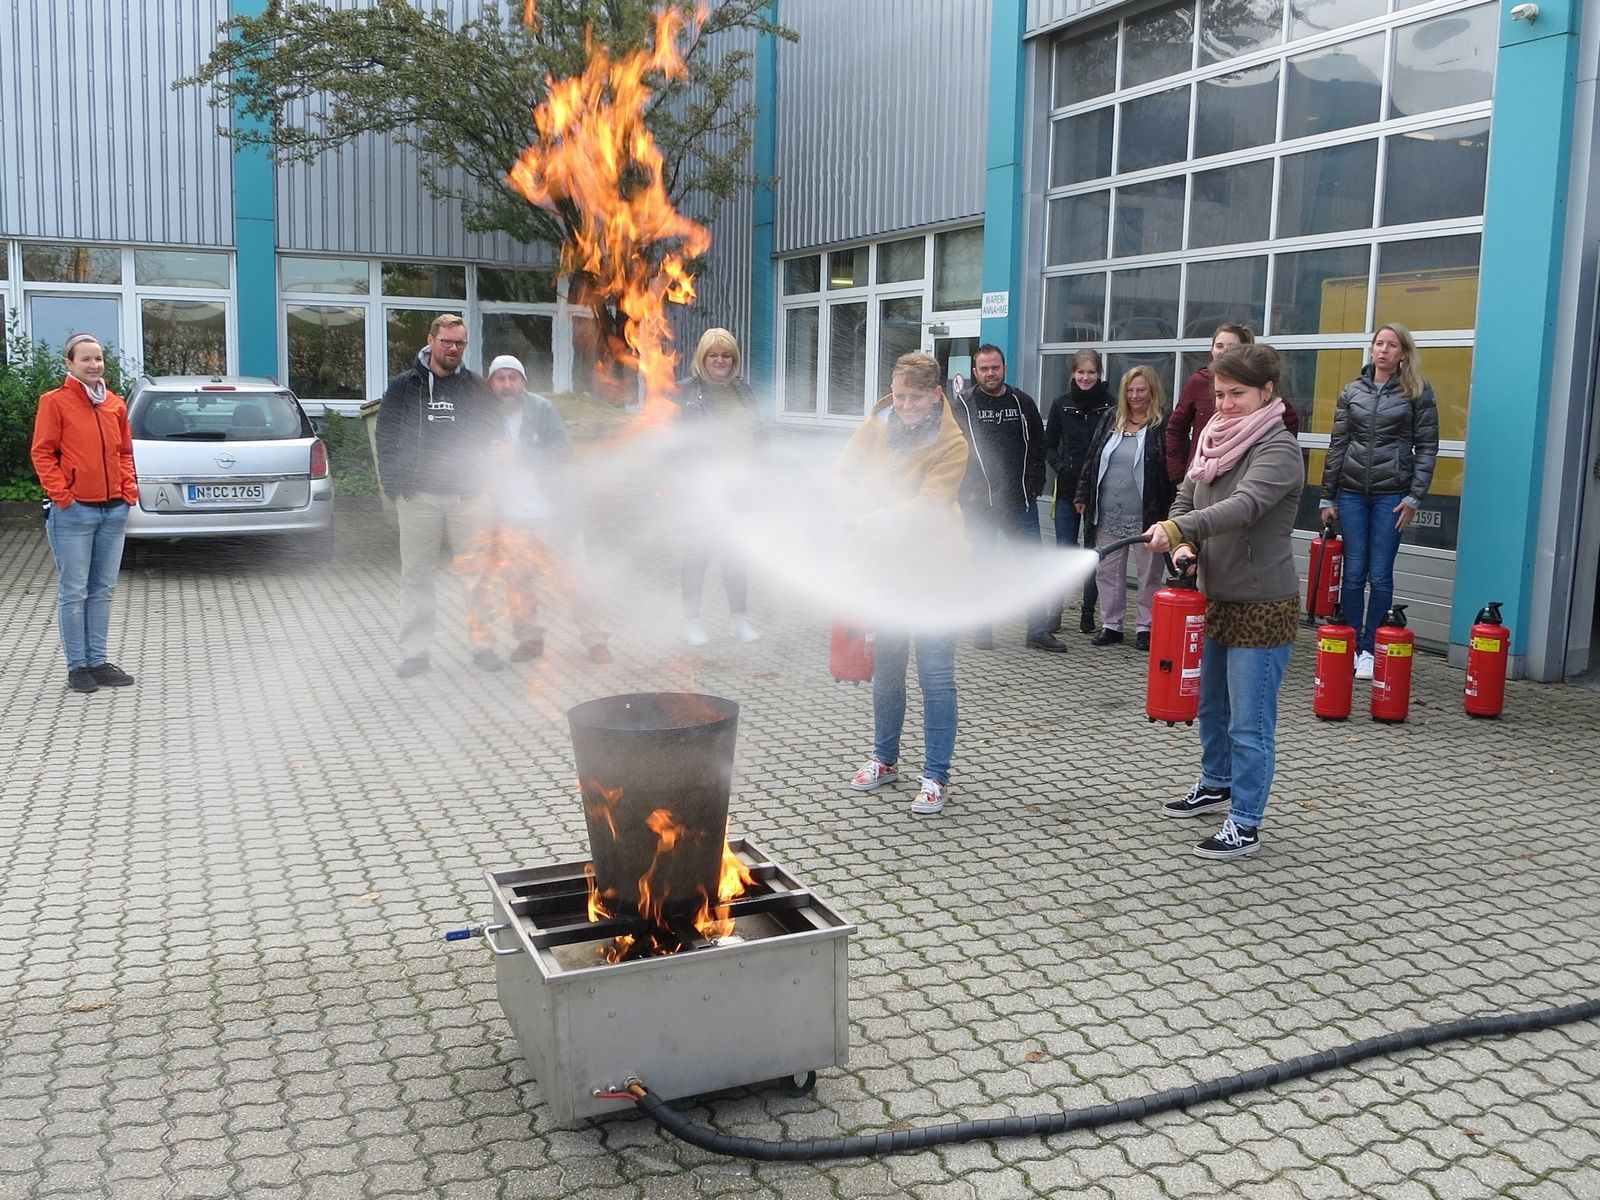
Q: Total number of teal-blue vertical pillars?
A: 4